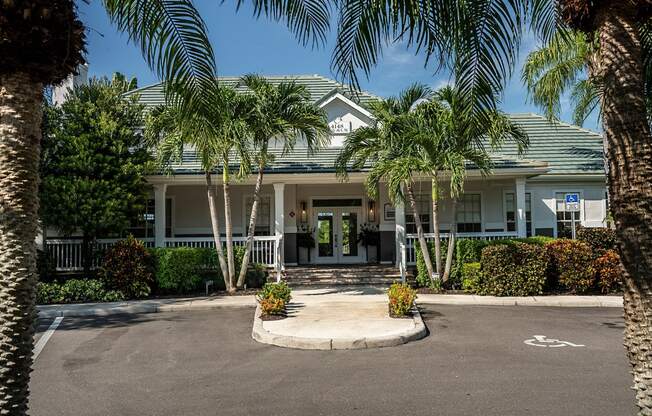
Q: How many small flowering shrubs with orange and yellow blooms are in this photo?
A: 2